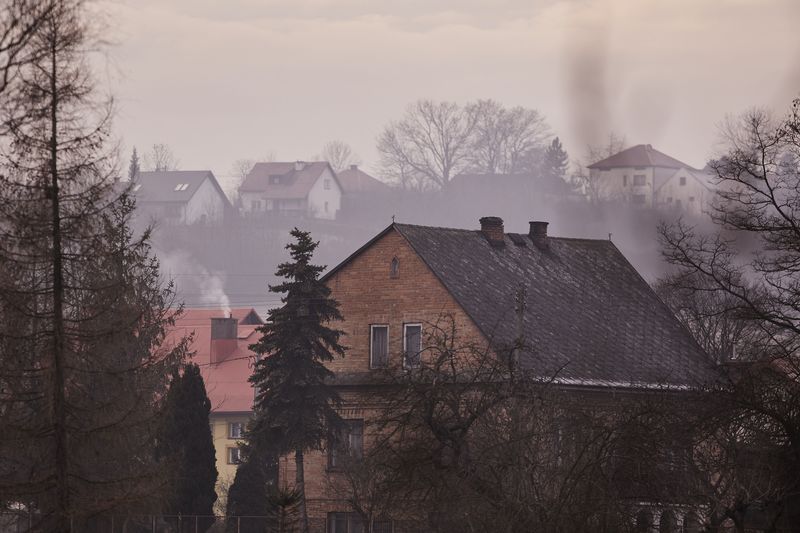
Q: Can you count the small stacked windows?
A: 2